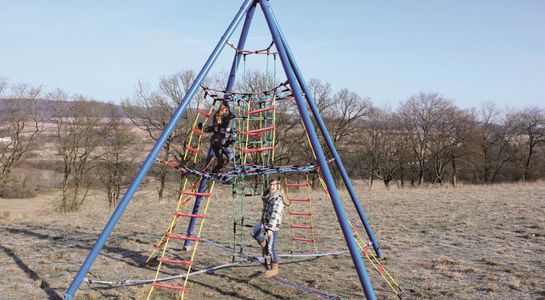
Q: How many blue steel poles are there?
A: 4